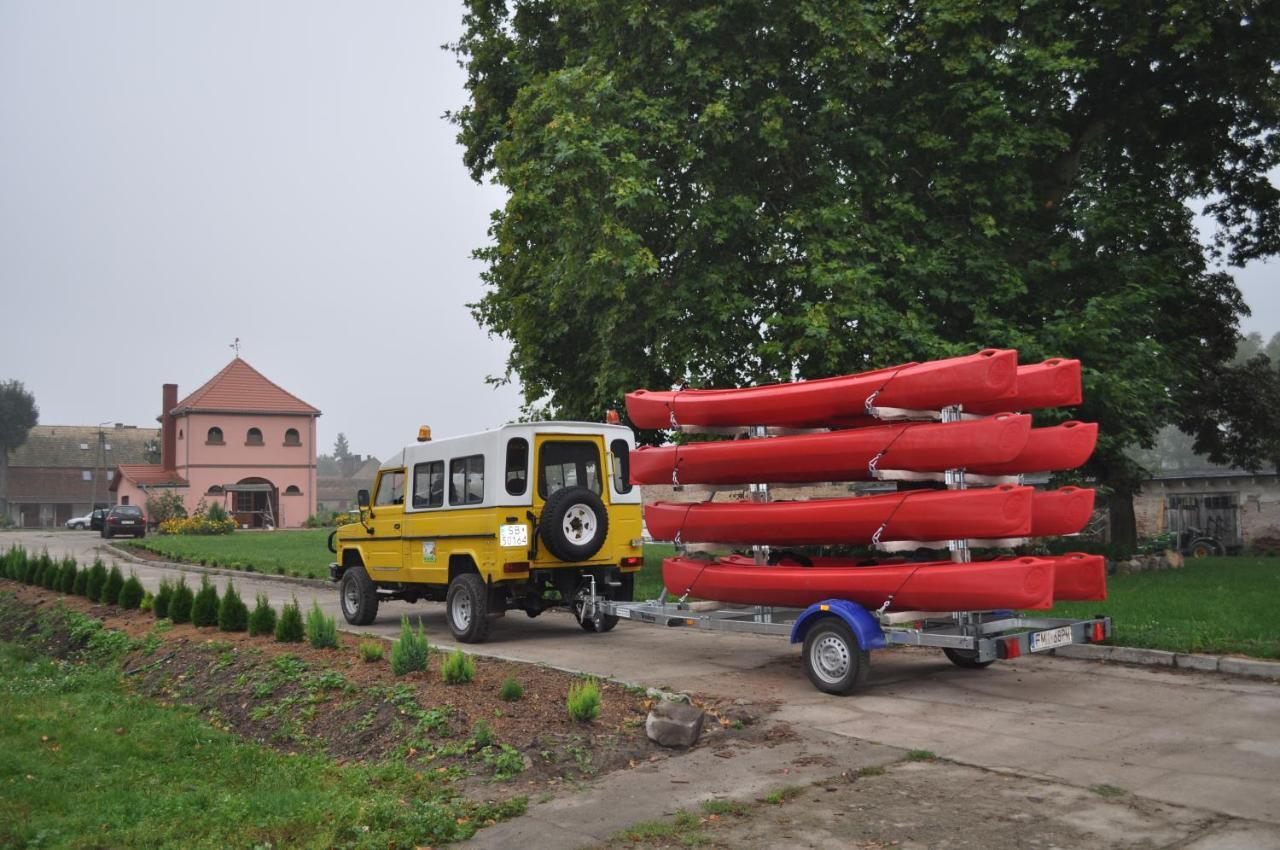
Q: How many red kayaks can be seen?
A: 8